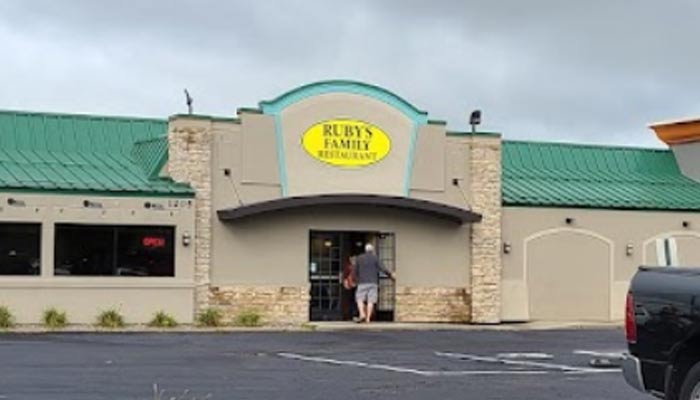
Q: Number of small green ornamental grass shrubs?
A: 6